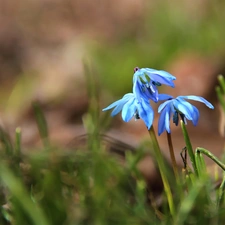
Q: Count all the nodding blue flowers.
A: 3